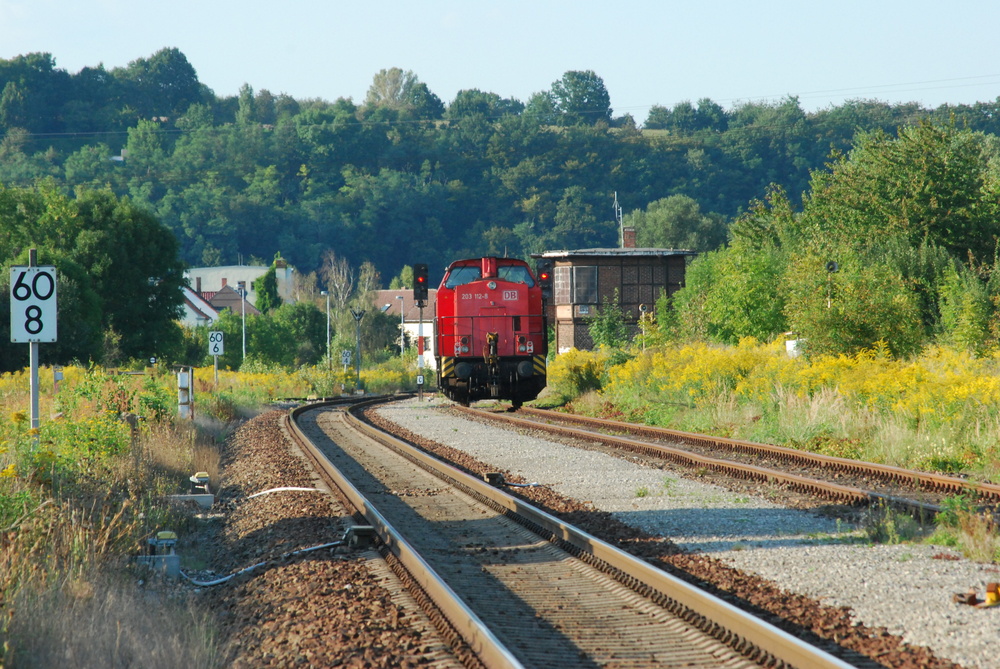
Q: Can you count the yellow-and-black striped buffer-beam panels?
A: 2